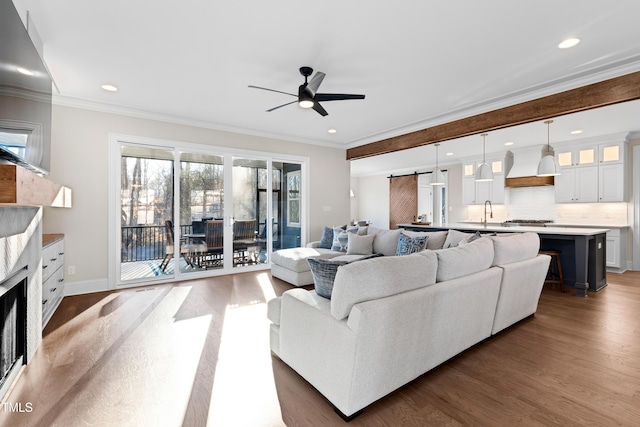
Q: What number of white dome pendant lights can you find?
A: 3